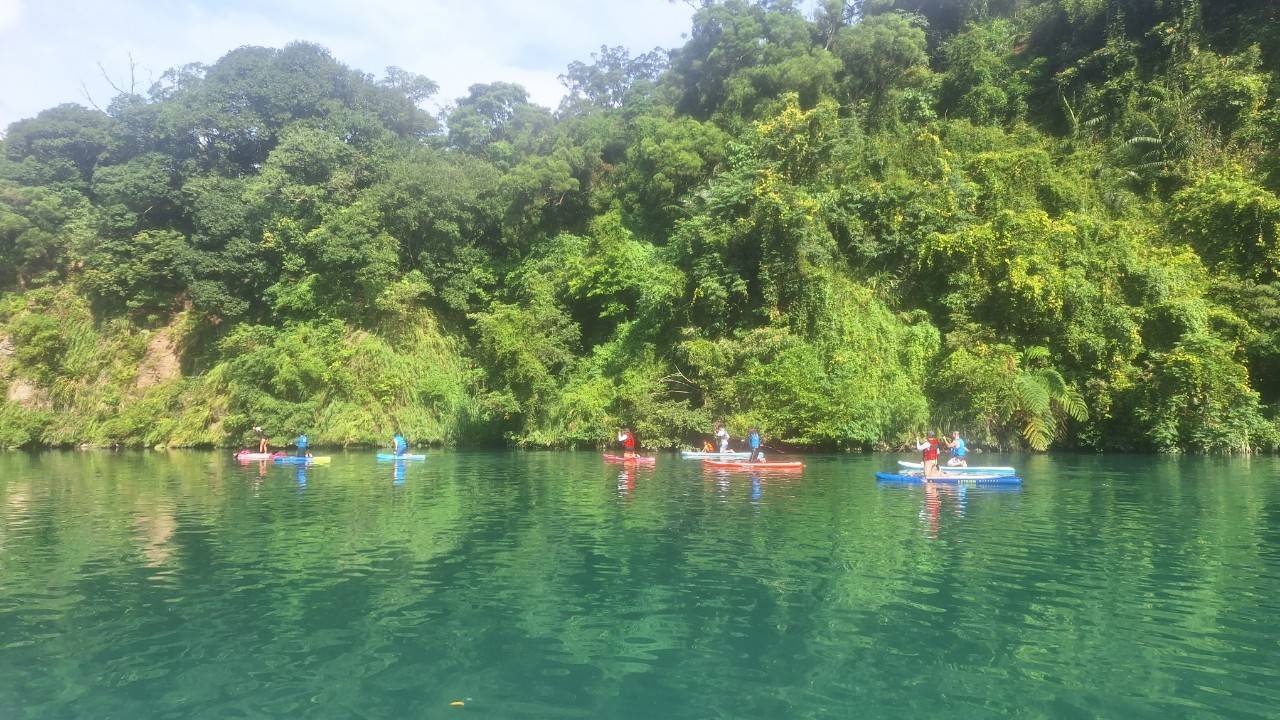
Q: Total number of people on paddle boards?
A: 9